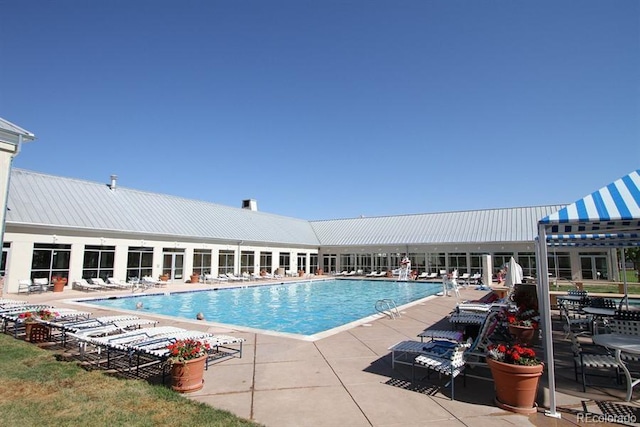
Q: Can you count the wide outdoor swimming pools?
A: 1